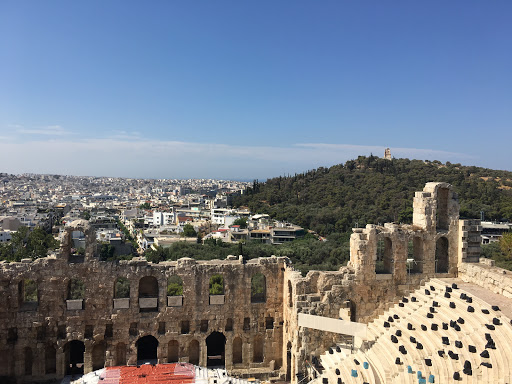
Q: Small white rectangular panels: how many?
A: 5